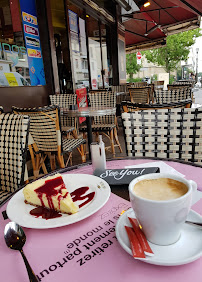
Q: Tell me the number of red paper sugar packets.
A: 2